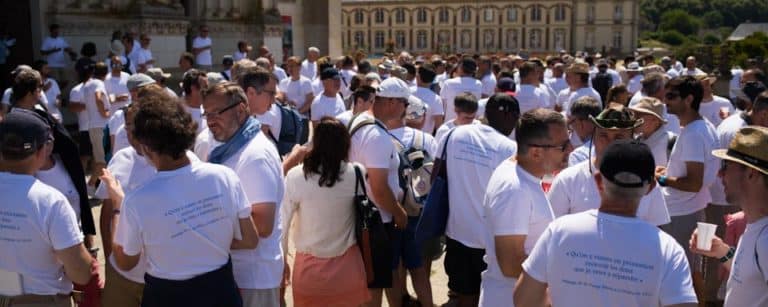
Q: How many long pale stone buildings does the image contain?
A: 1